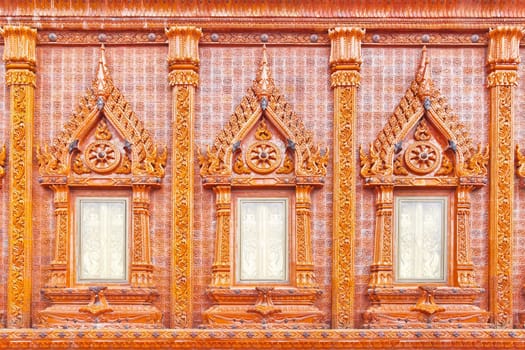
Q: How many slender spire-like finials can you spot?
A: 3